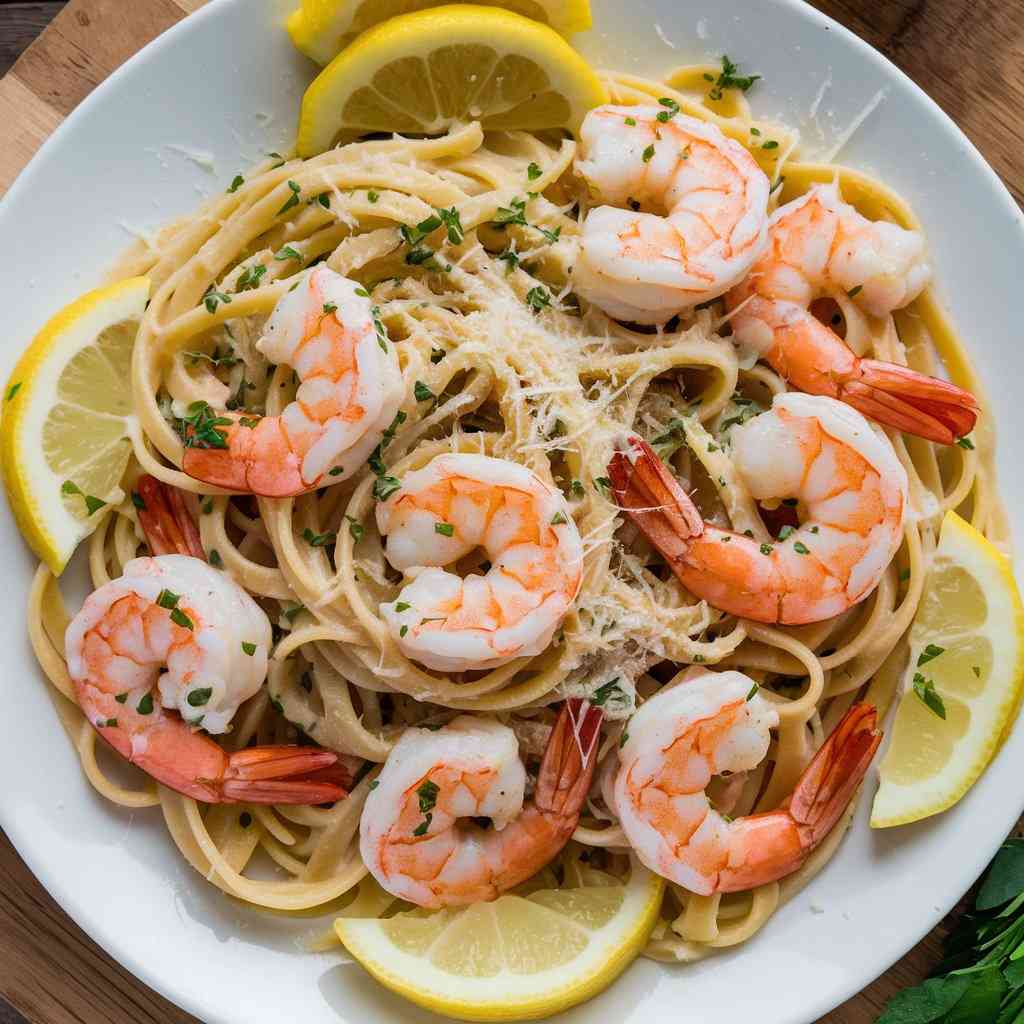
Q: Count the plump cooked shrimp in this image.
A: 8